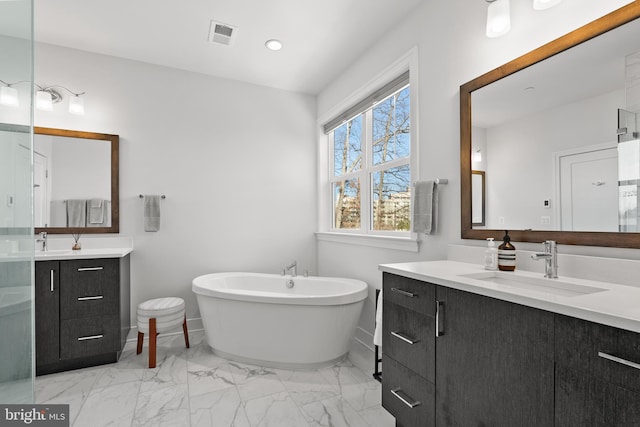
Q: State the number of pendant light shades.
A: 5